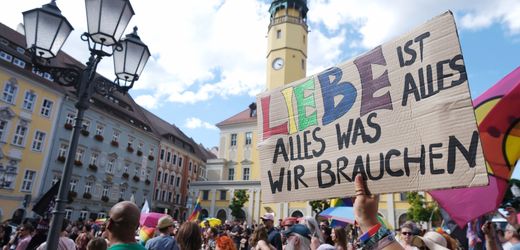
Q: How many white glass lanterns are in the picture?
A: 3